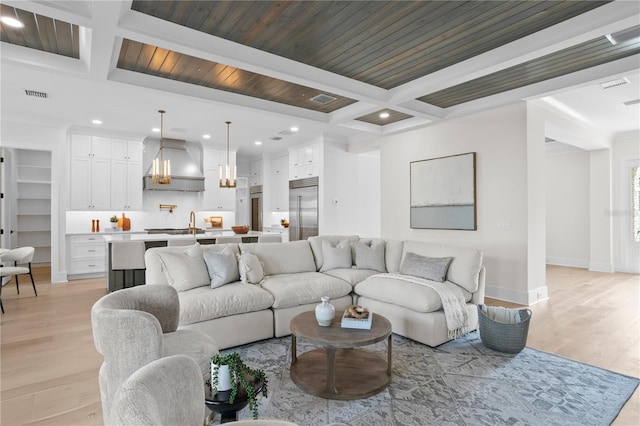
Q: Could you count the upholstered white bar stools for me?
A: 4